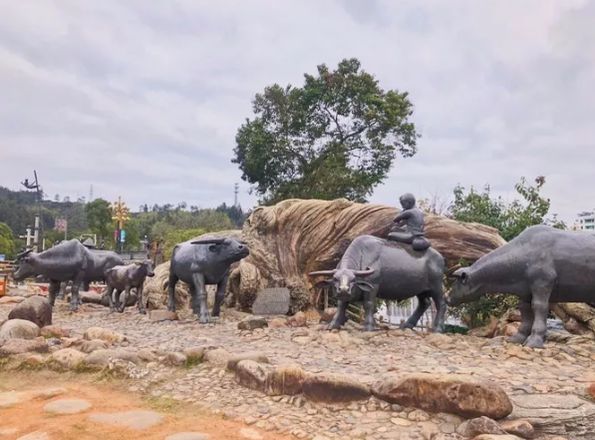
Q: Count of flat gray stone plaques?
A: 1